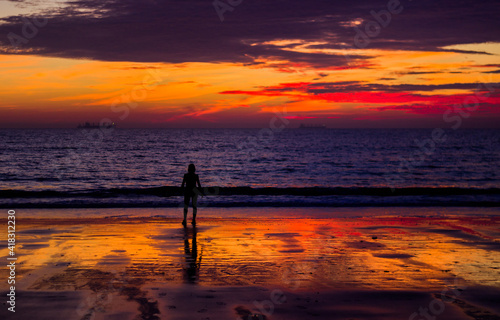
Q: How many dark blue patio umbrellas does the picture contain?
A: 0